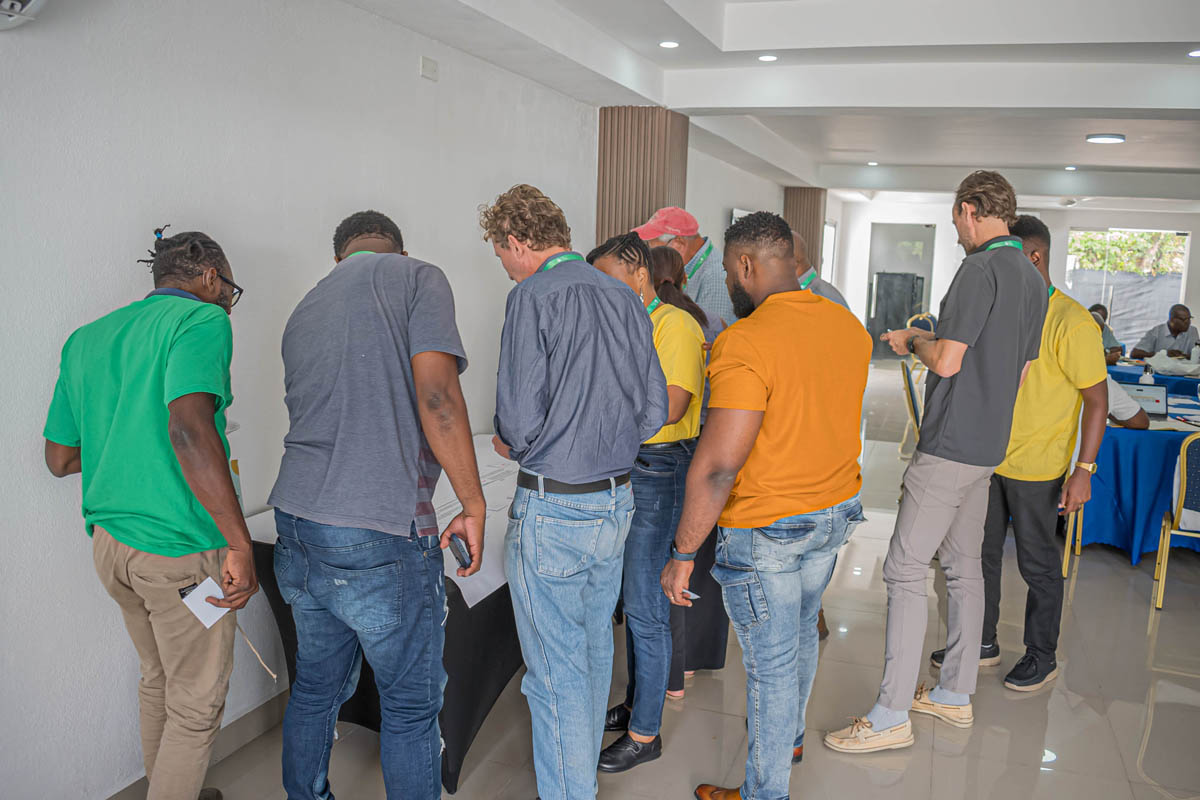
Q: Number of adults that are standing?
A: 10